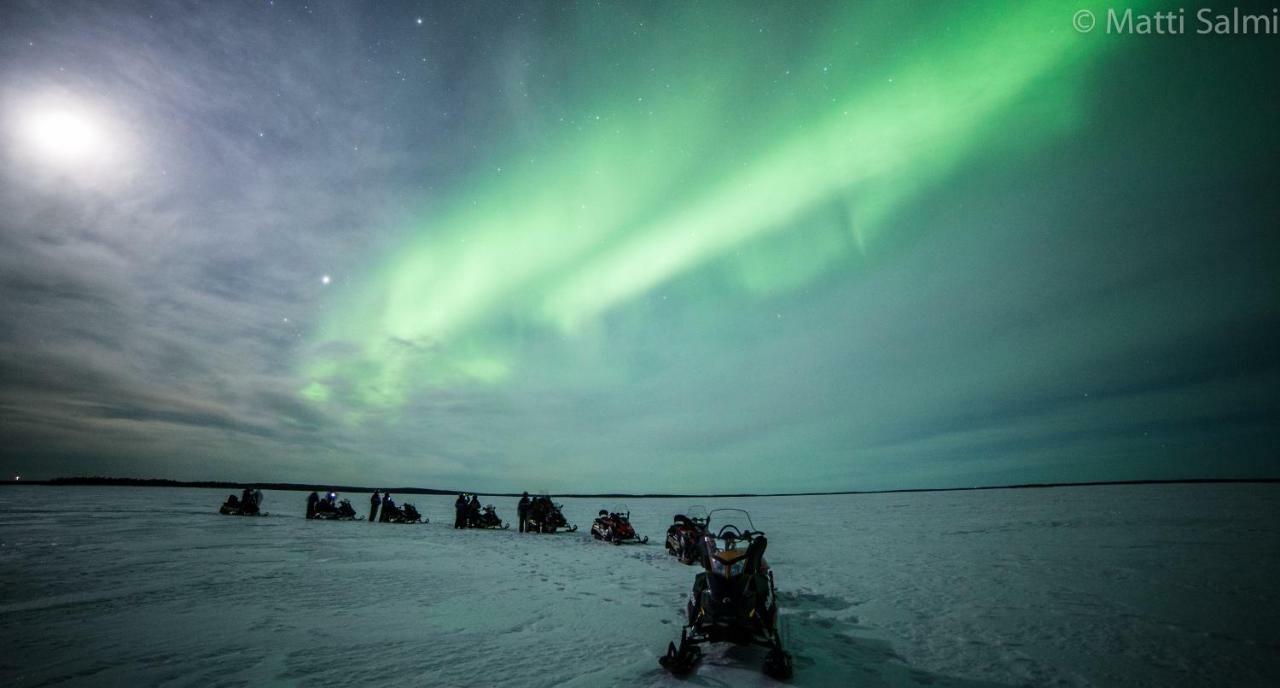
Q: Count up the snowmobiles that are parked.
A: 8